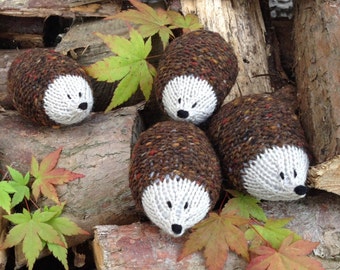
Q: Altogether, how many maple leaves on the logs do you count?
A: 12